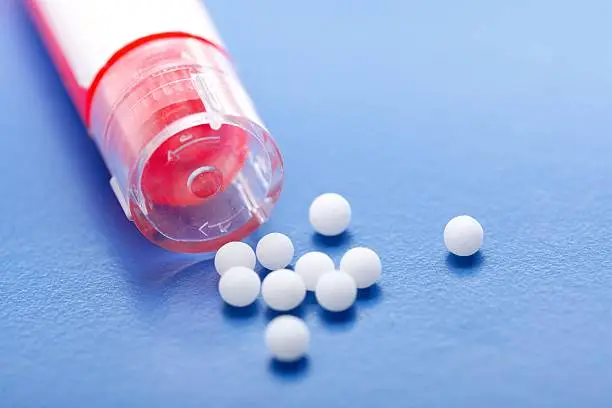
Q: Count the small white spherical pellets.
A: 10